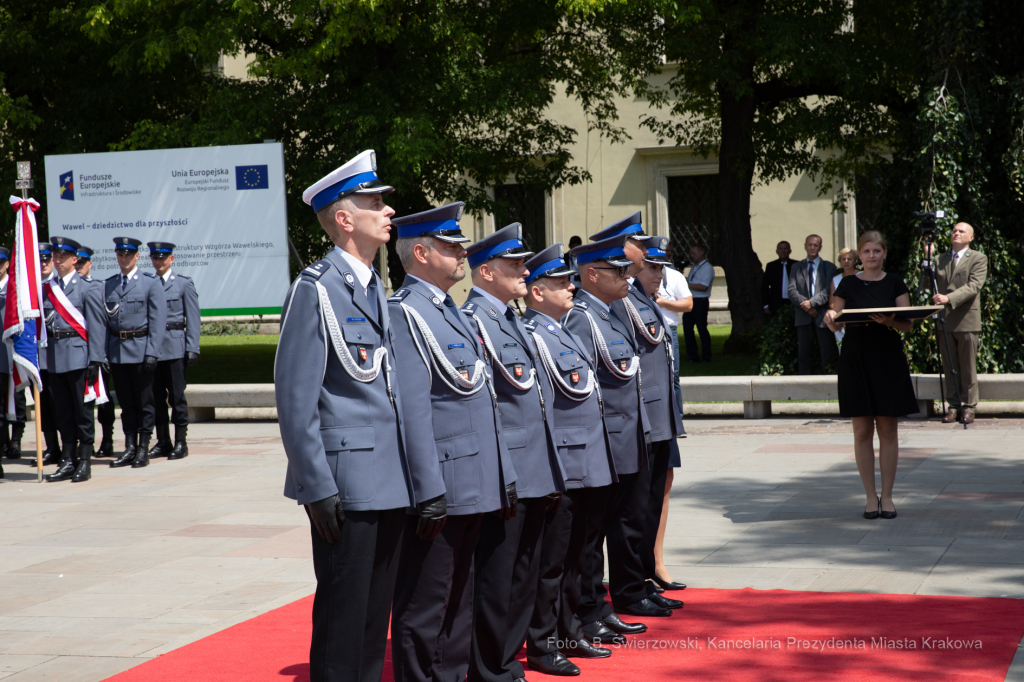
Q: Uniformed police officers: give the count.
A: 13